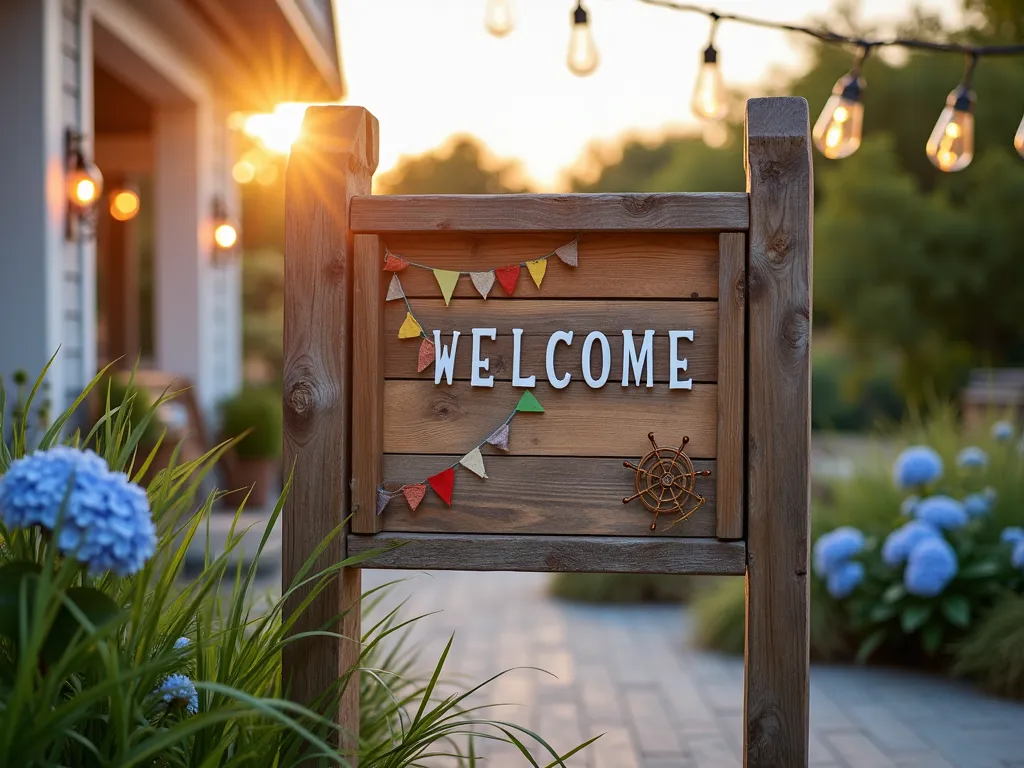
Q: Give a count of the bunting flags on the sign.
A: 15